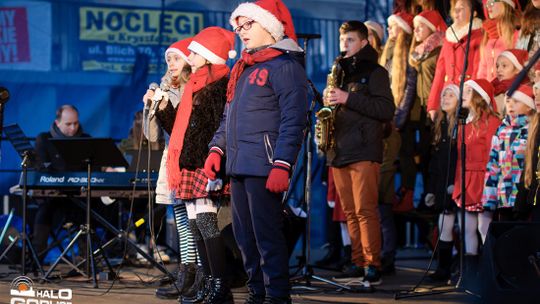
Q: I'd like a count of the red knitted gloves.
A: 2